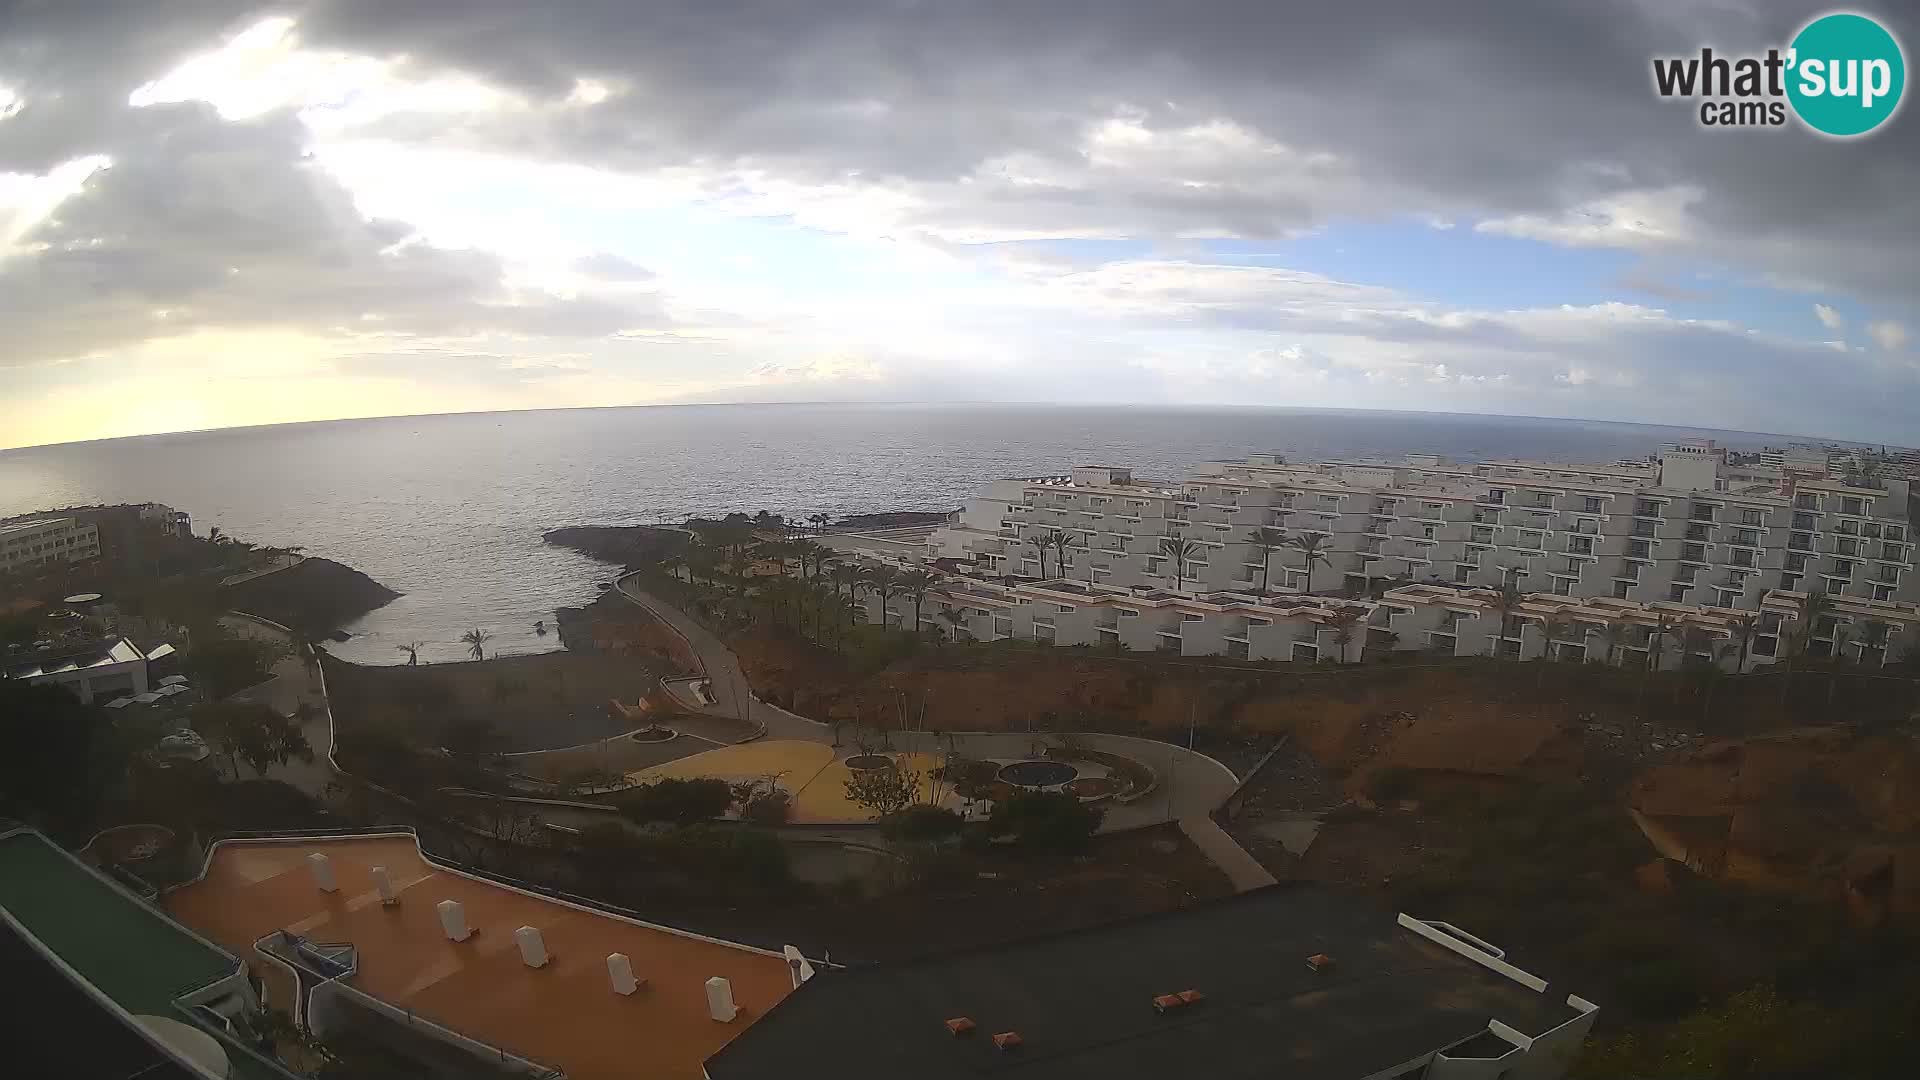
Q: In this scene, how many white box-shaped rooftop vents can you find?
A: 6